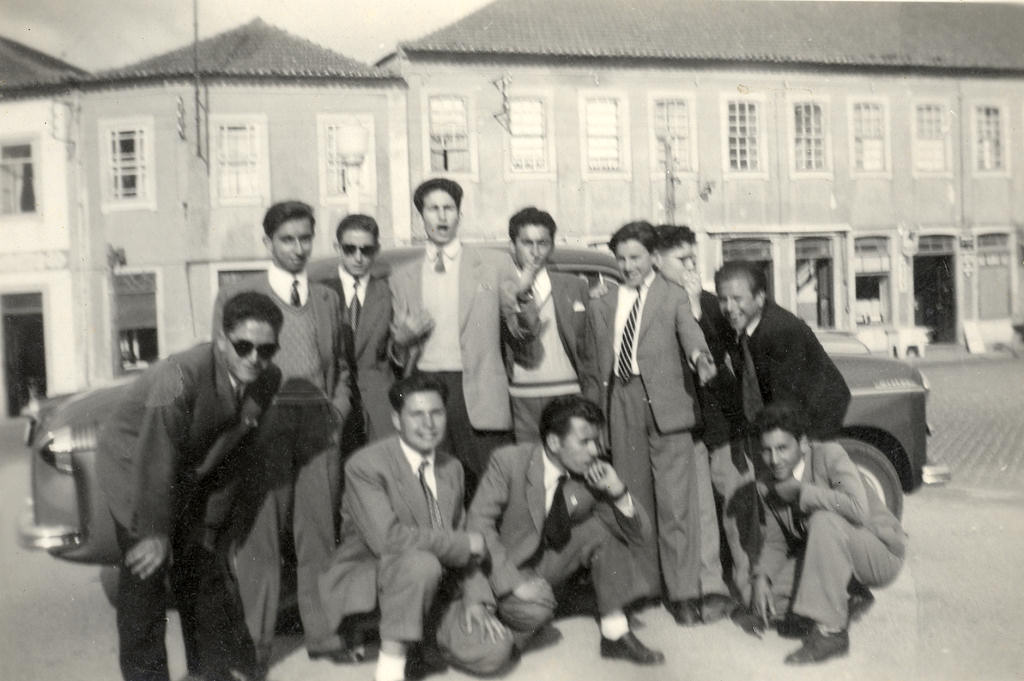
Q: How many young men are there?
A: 11